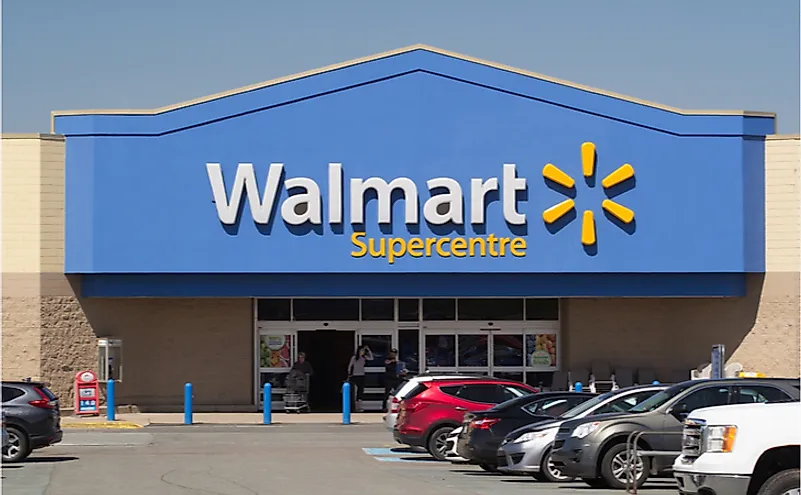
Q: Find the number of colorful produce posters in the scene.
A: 2